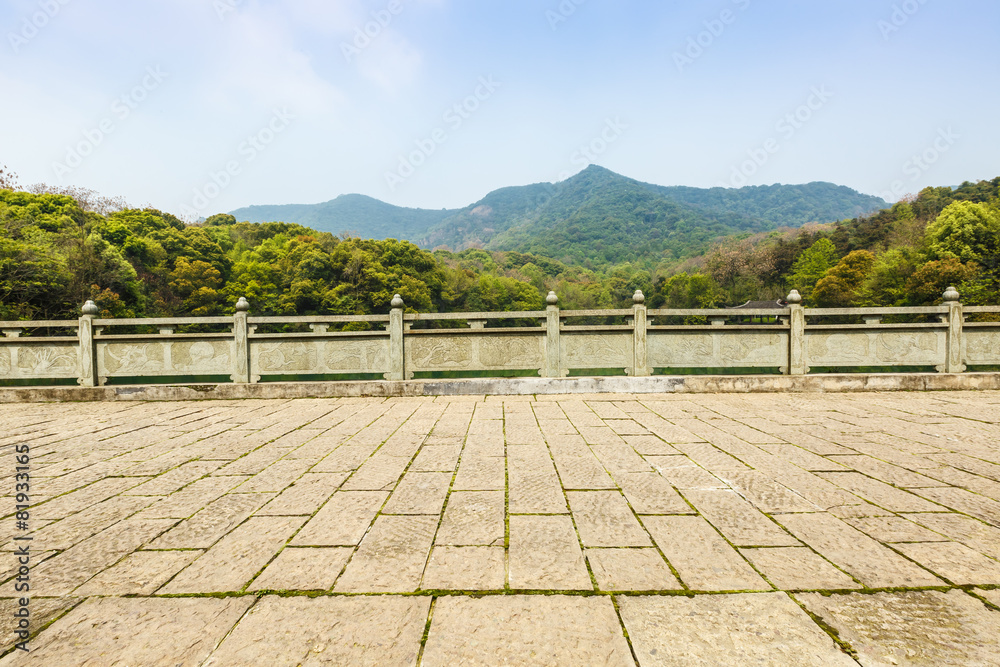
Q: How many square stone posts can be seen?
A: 7